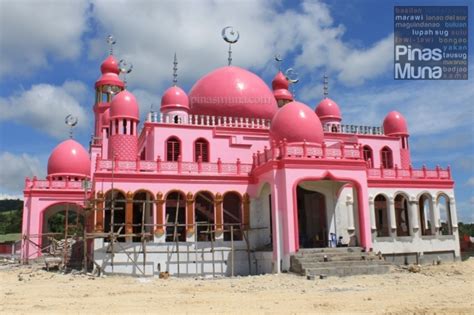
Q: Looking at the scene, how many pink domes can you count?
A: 9